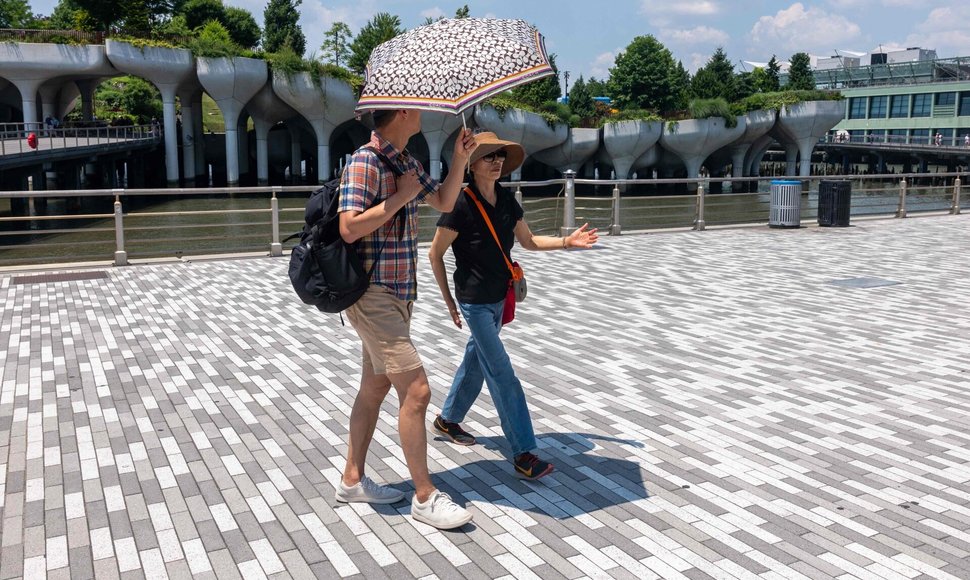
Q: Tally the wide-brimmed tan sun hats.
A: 1